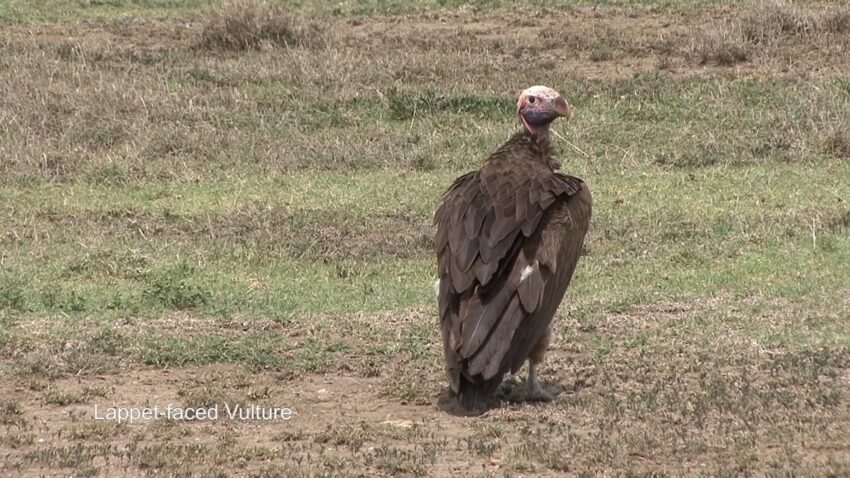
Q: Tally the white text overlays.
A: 1